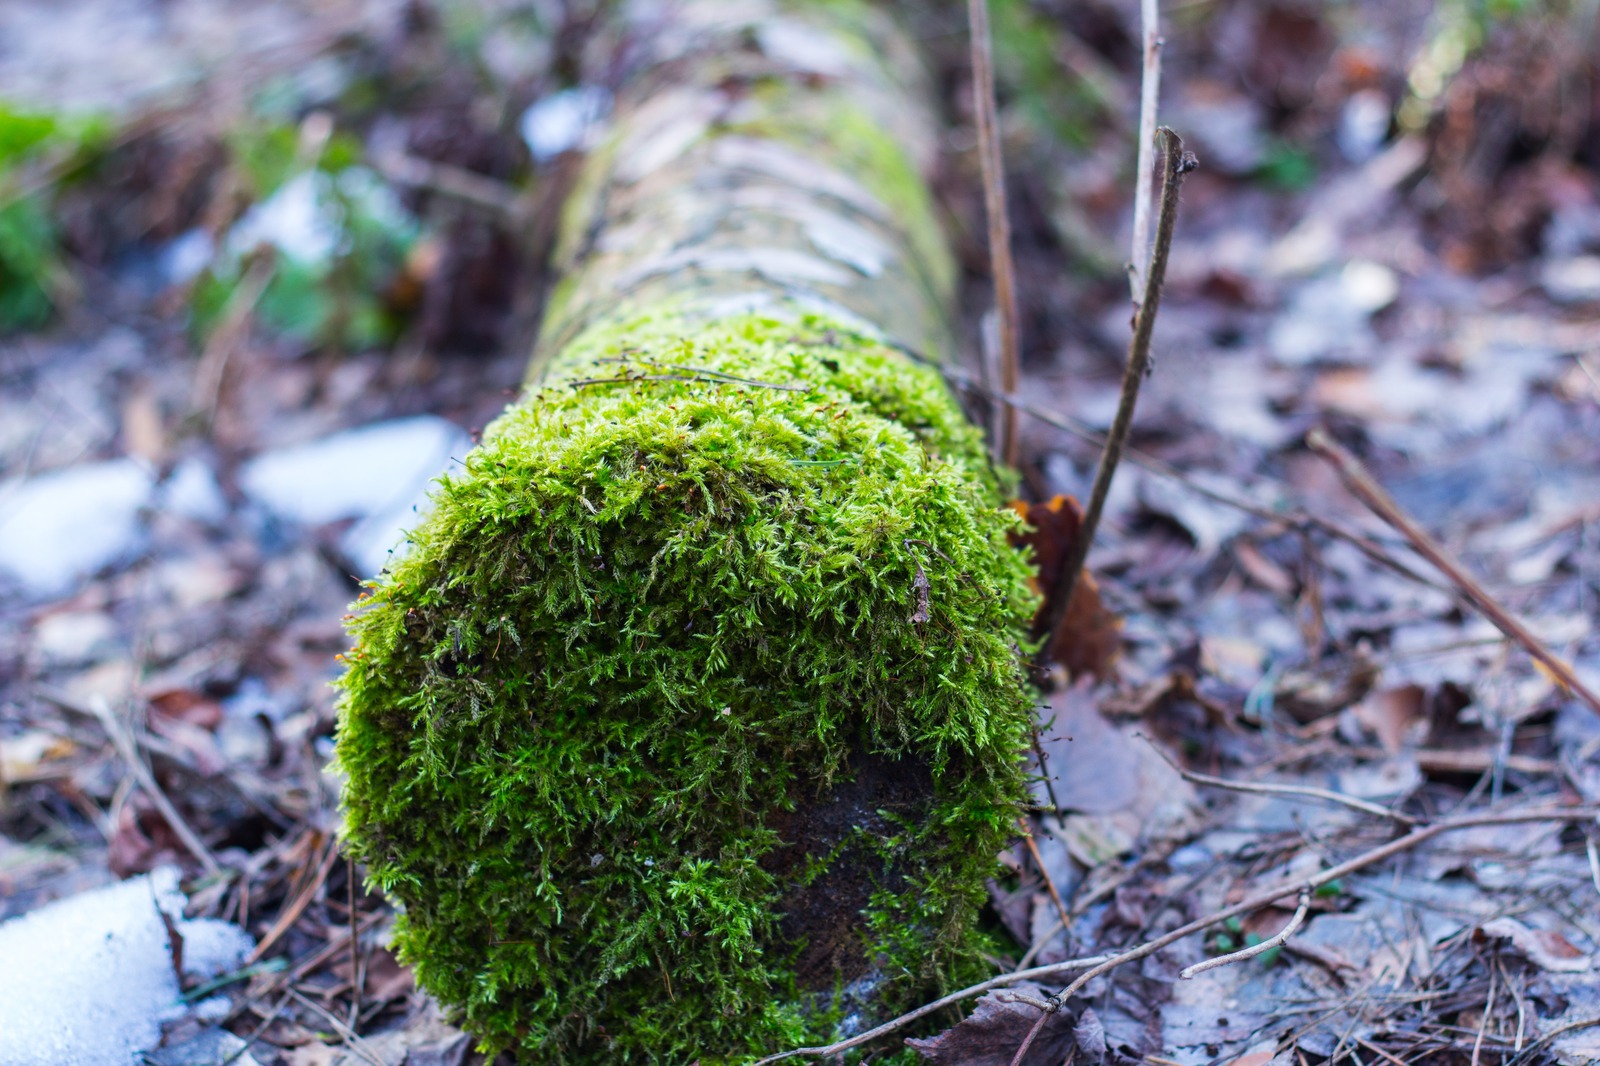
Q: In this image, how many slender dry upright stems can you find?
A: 3